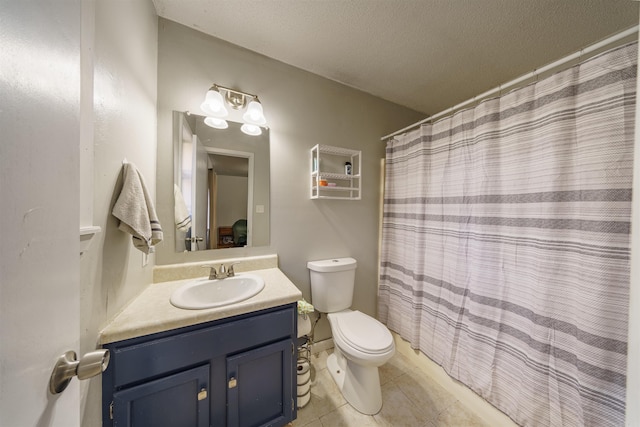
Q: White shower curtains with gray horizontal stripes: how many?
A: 1